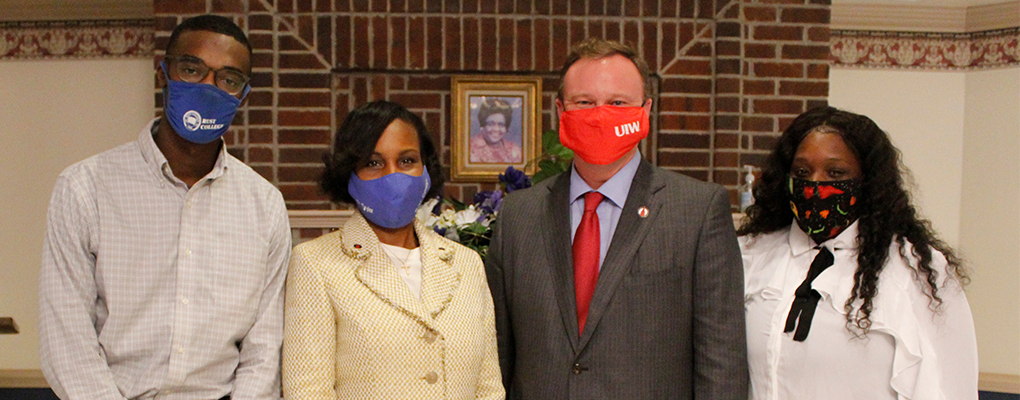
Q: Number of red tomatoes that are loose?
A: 0